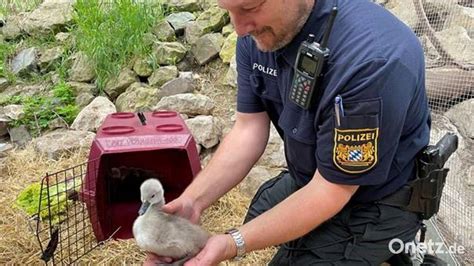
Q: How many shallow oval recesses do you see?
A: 4